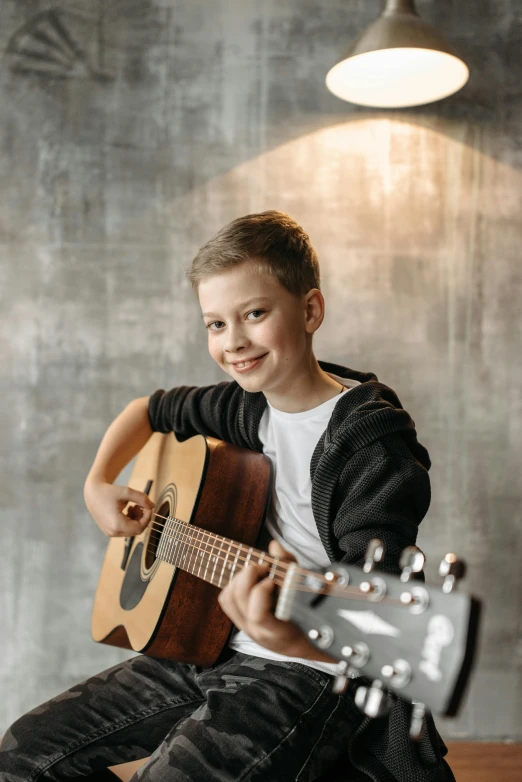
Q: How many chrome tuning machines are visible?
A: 6